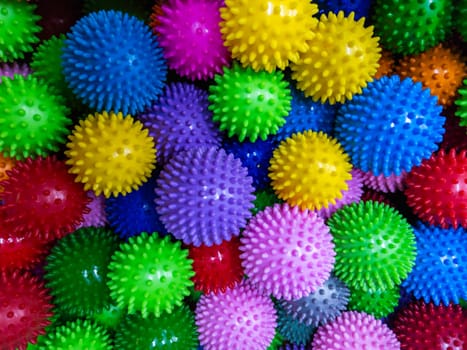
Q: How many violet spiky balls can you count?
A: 2